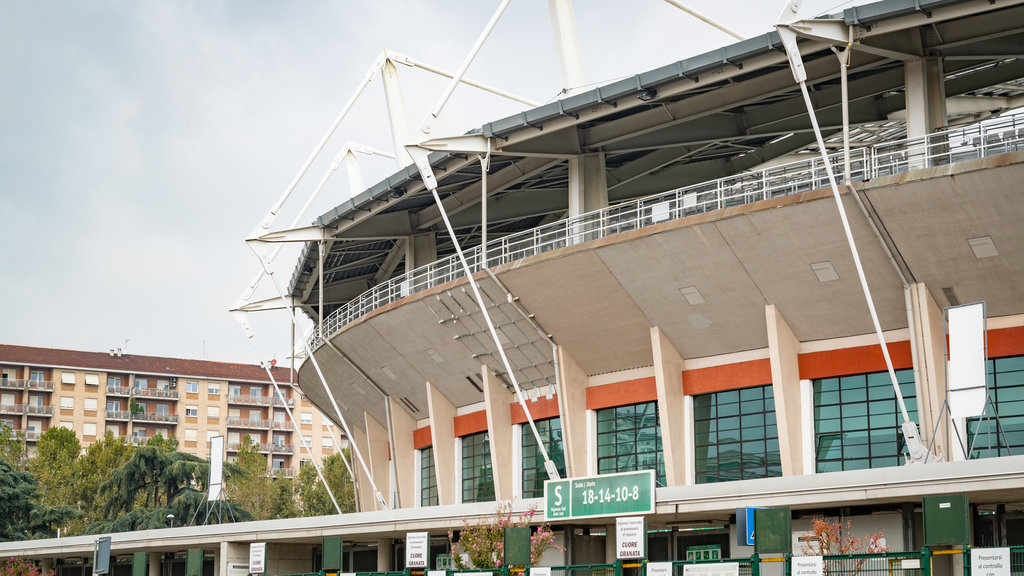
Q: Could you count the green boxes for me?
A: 6